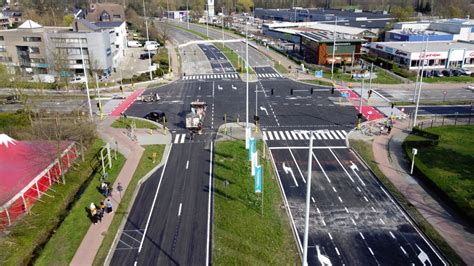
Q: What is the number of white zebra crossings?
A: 4